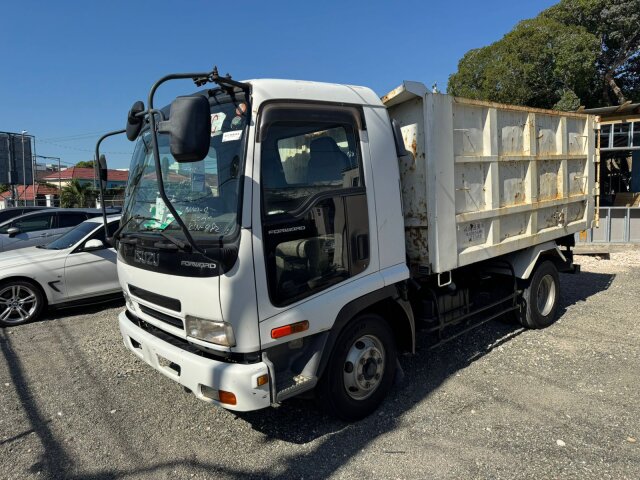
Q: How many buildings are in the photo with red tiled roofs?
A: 2